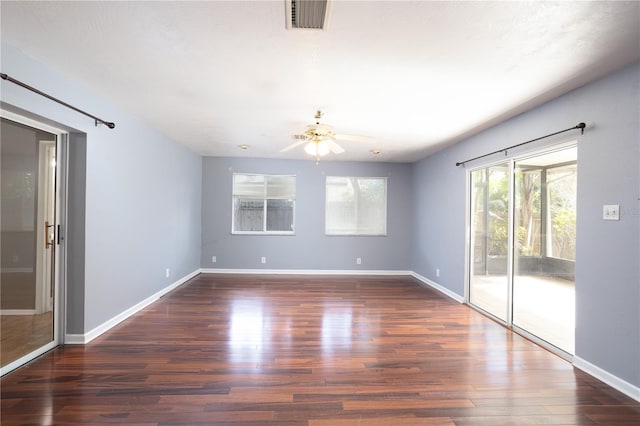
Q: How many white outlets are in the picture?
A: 5